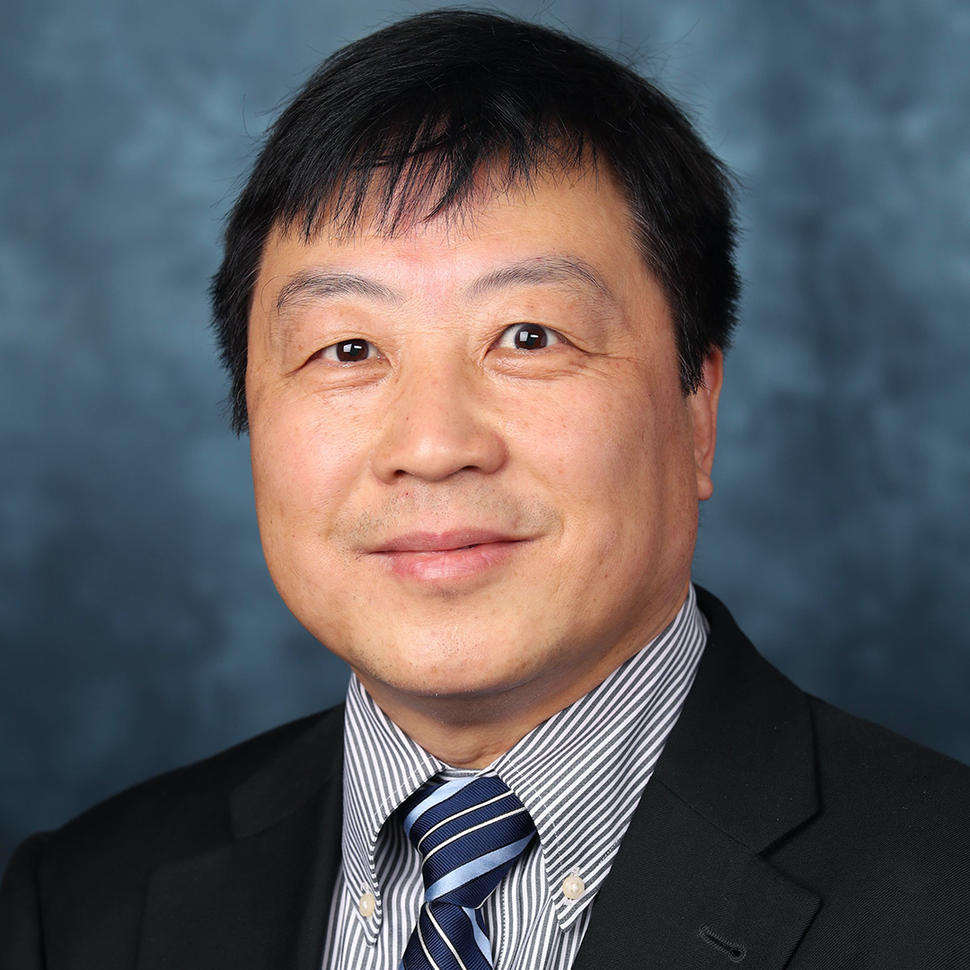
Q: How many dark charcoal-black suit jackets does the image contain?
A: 1